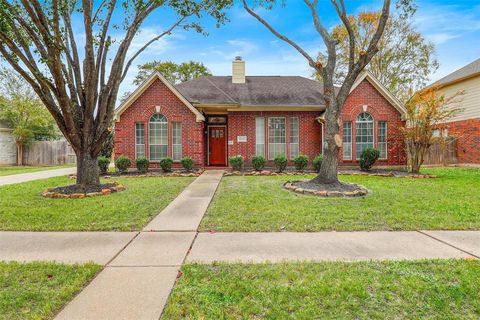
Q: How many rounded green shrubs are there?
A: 11